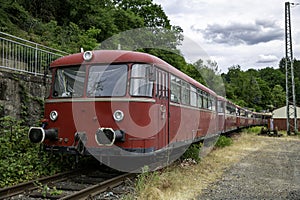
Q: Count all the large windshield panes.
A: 3